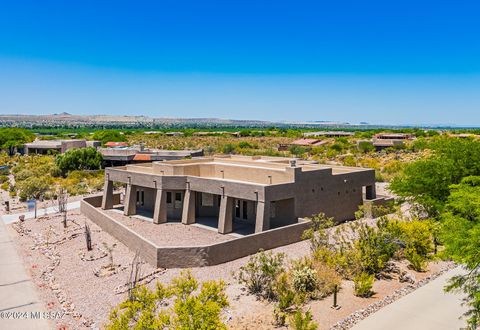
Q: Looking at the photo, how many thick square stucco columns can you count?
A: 6